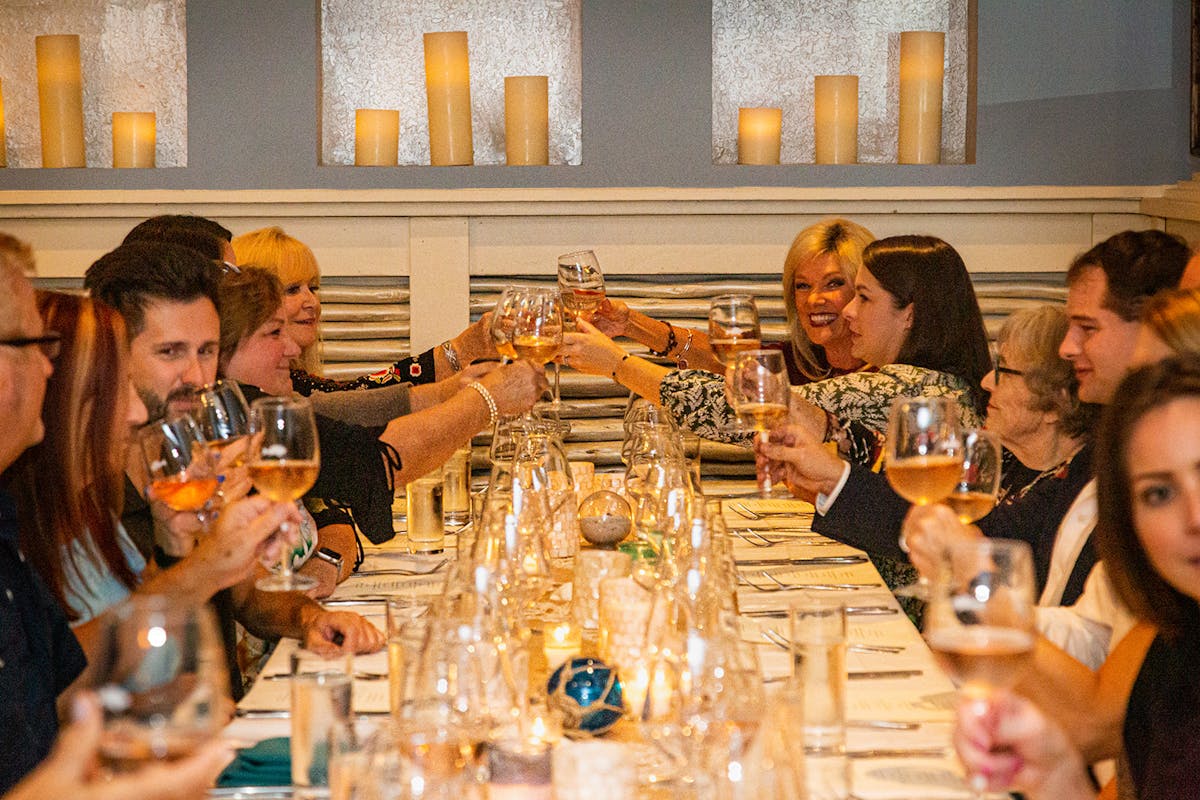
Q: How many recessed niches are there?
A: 3